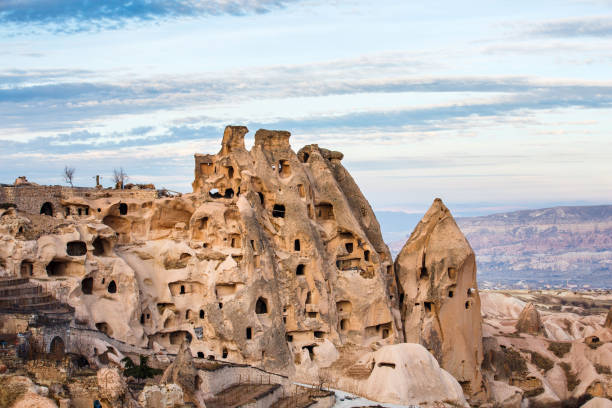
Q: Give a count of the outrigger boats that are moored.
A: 0